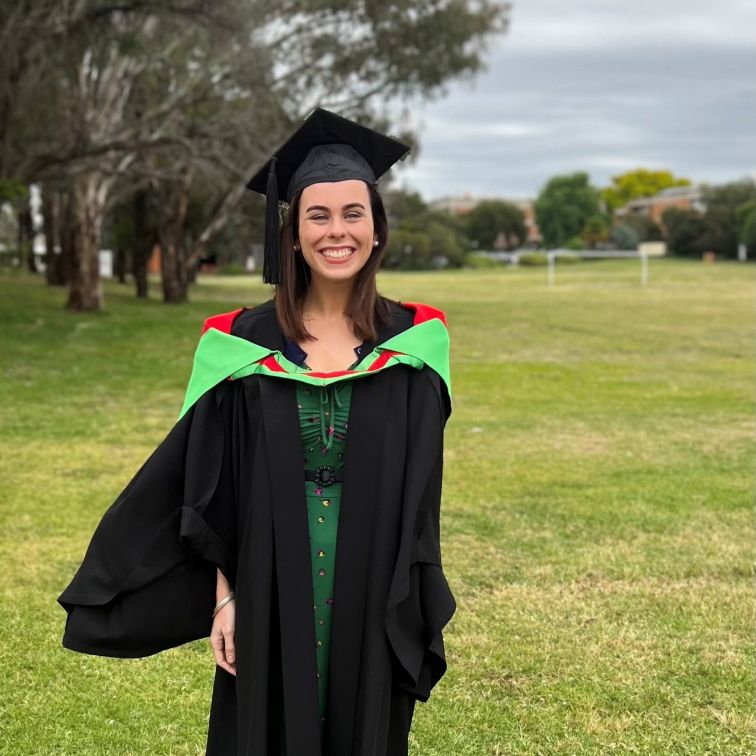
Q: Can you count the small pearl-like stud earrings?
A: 2